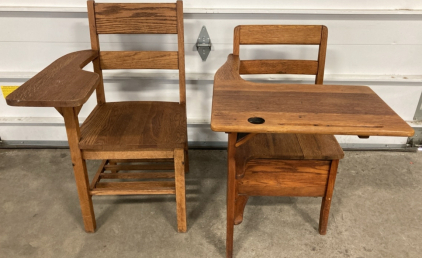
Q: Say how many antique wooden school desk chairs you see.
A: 2